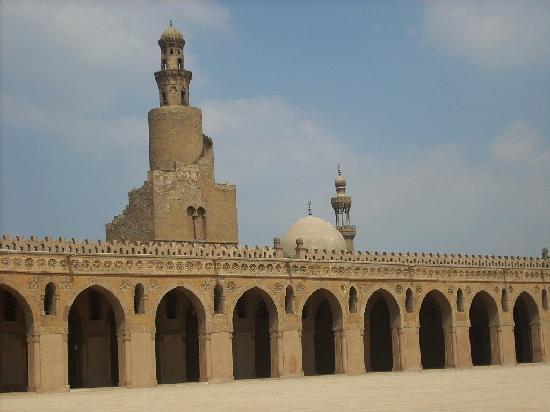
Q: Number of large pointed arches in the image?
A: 9